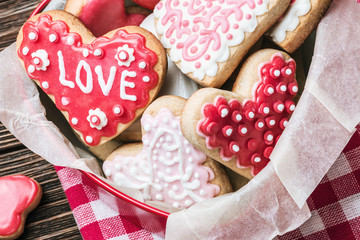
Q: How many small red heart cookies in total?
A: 1